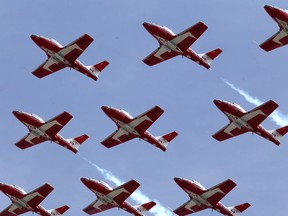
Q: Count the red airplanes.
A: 9